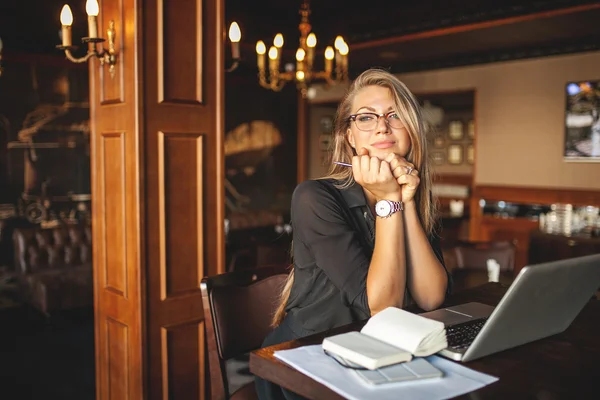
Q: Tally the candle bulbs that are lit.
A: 11